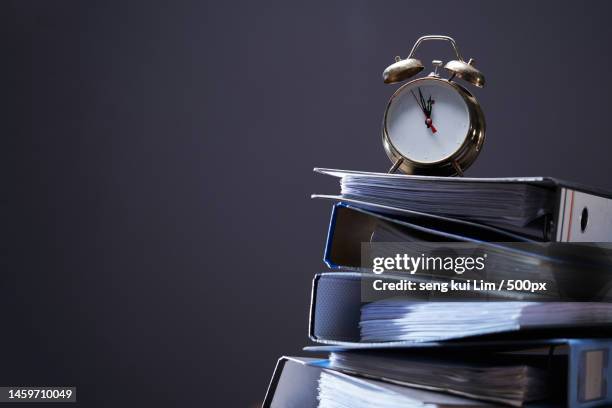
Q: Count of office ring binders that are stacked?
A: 5